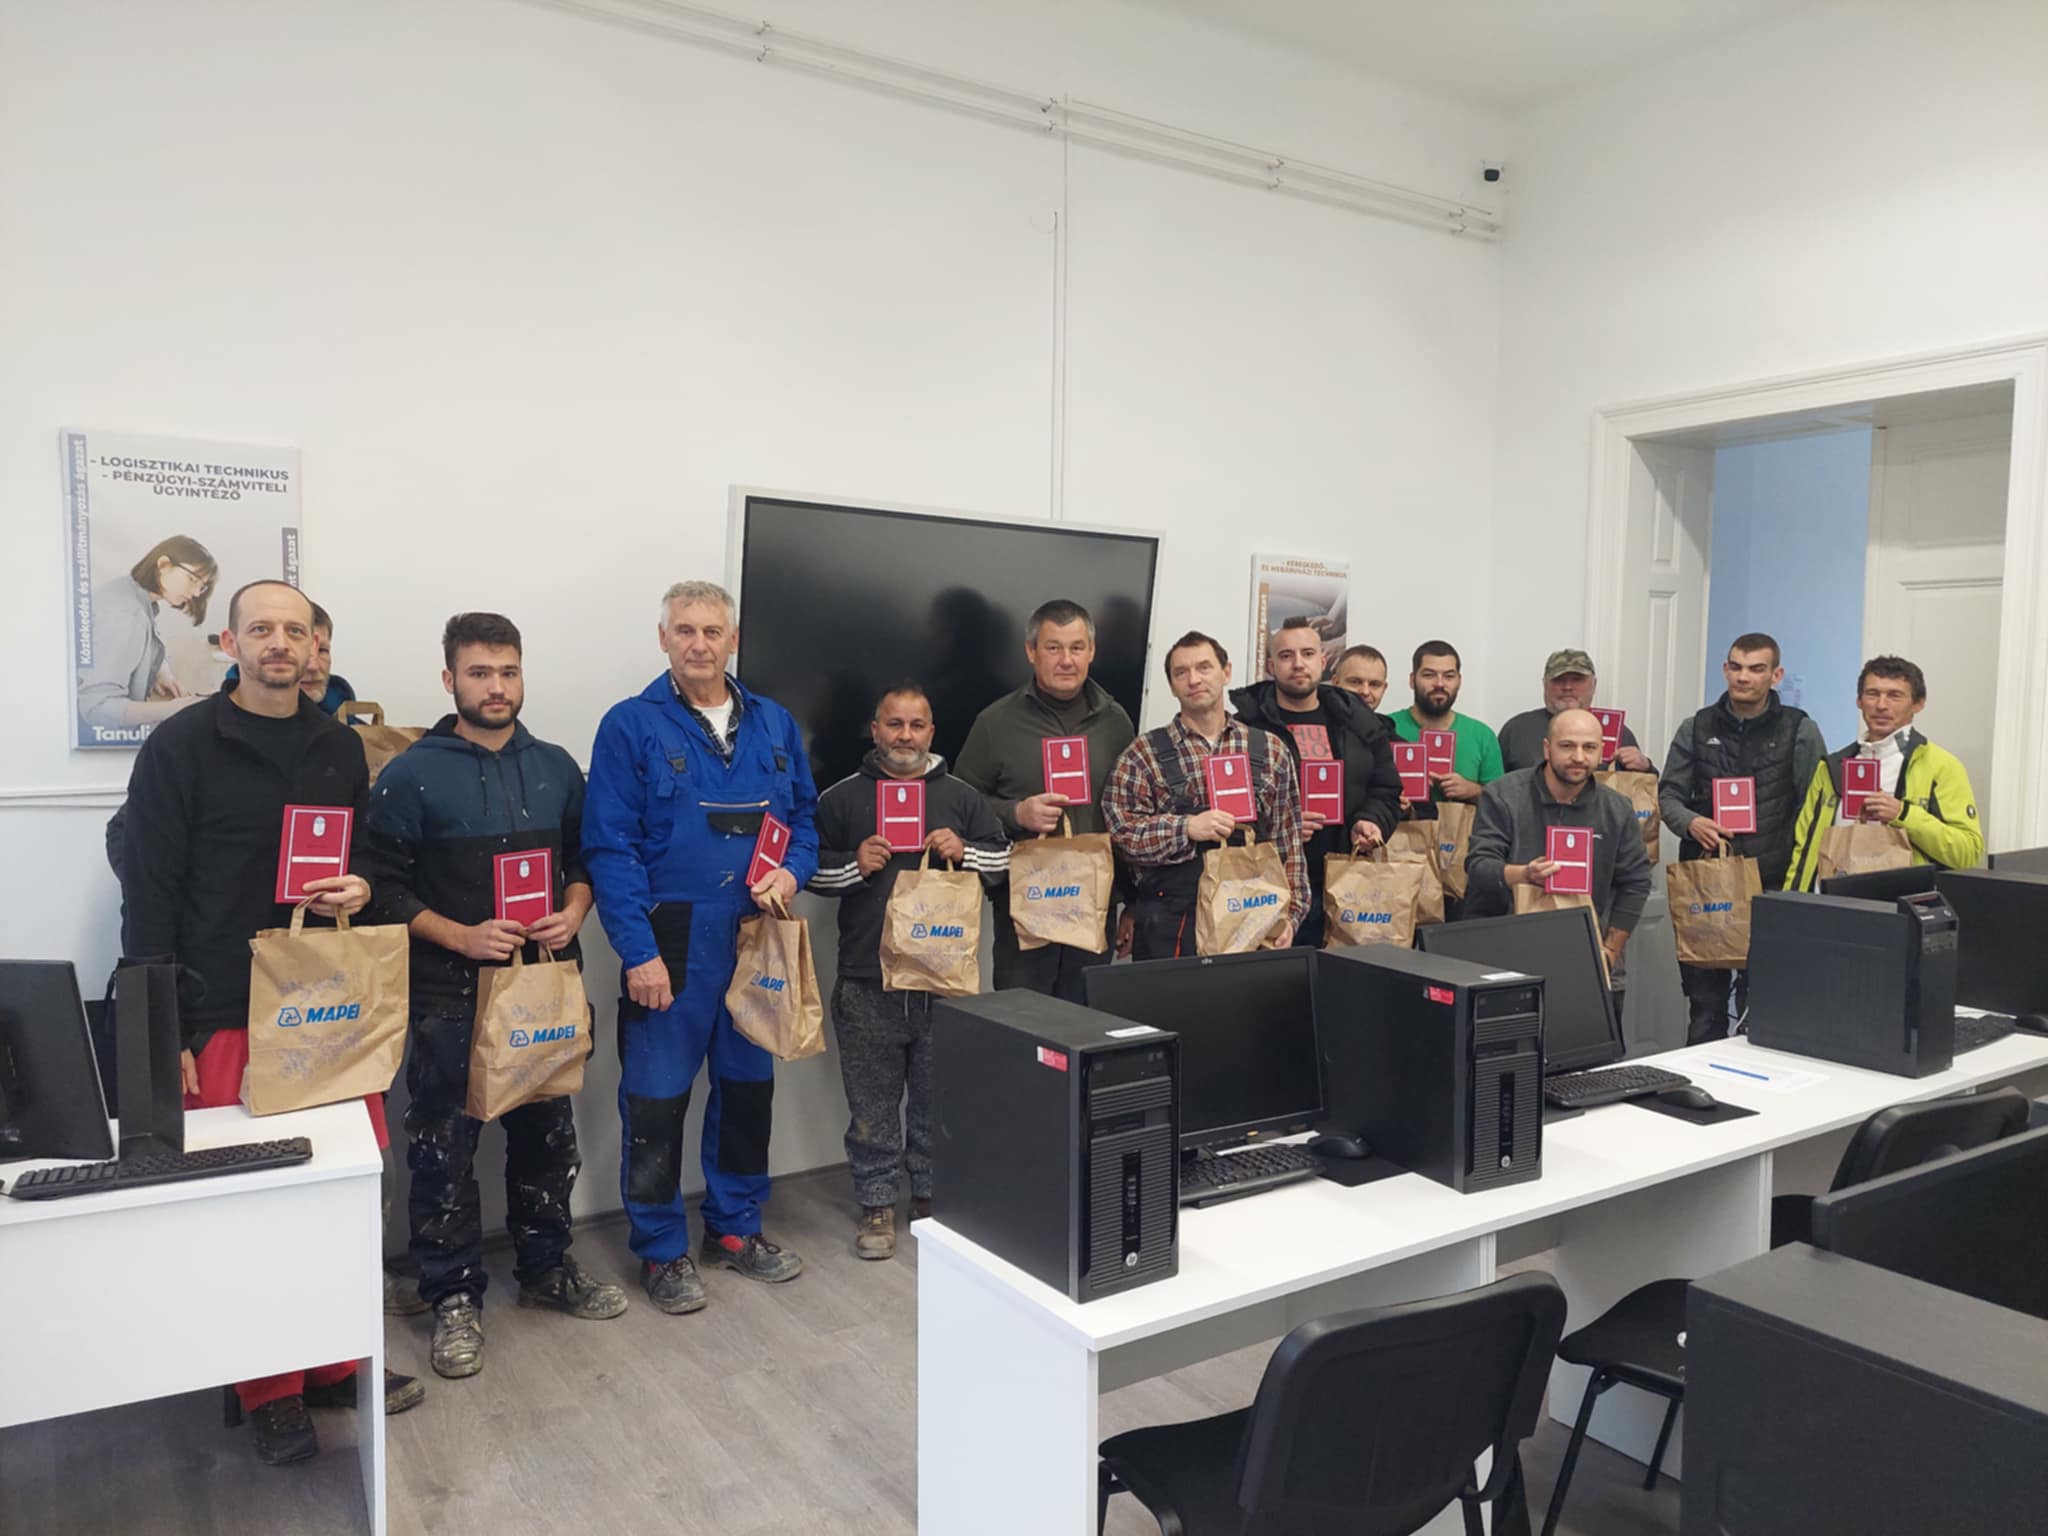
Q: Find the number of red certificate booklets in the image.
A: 13